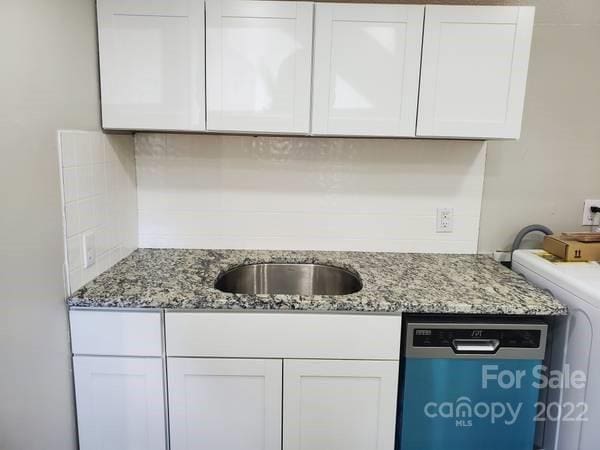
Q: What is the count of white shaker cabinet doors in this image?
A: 7